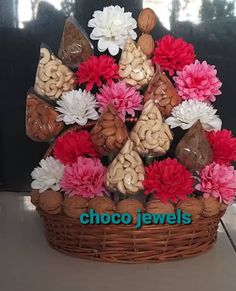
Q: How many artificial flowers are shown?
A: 13